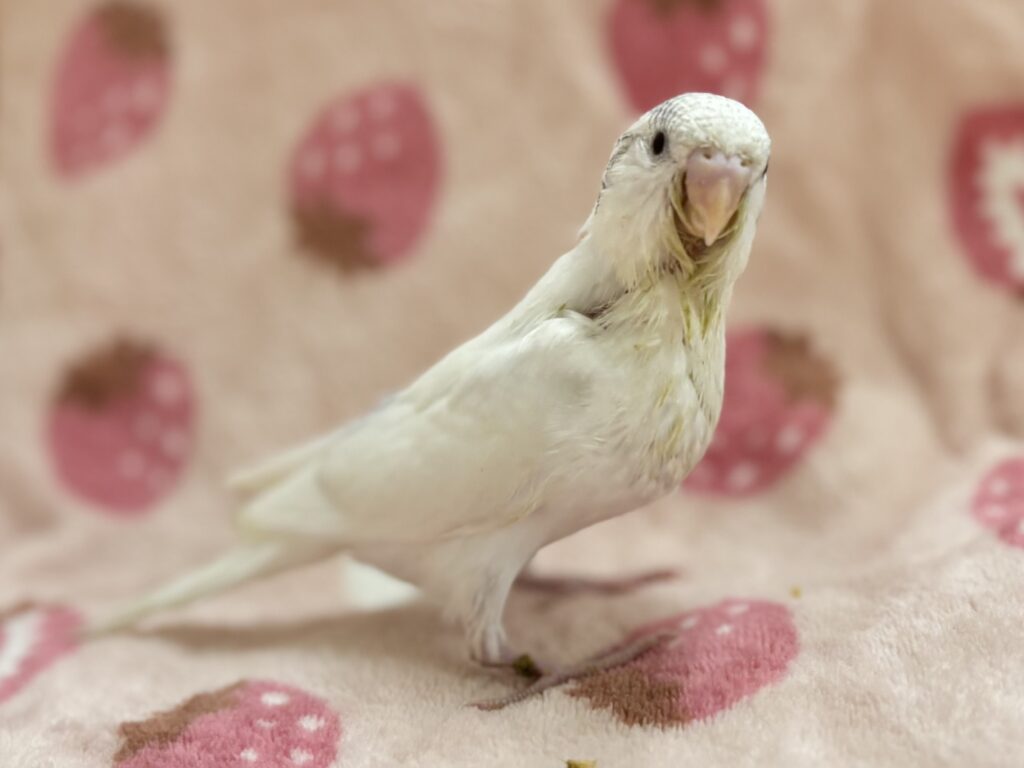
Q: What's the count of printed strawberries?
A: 10